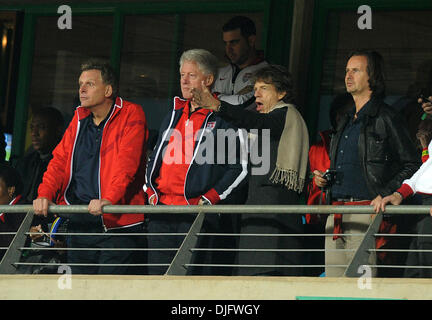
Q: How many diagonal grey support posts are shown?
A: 3